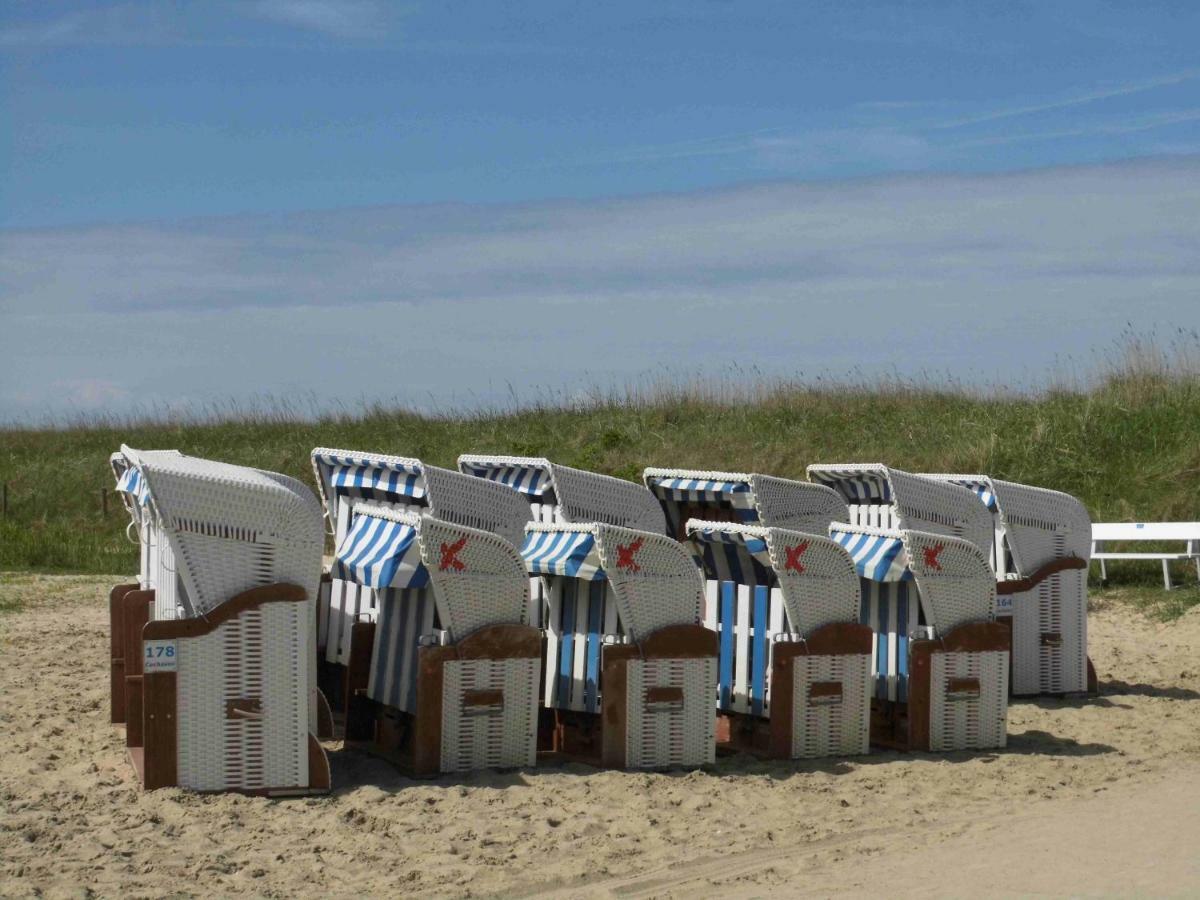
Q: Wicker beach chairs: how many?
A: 11